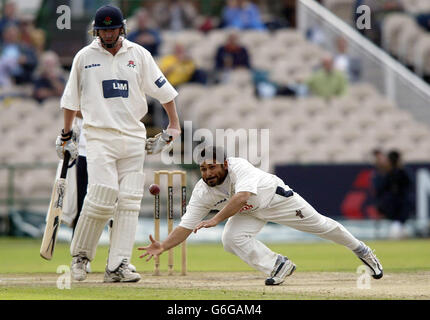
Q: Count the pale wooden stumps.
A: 3